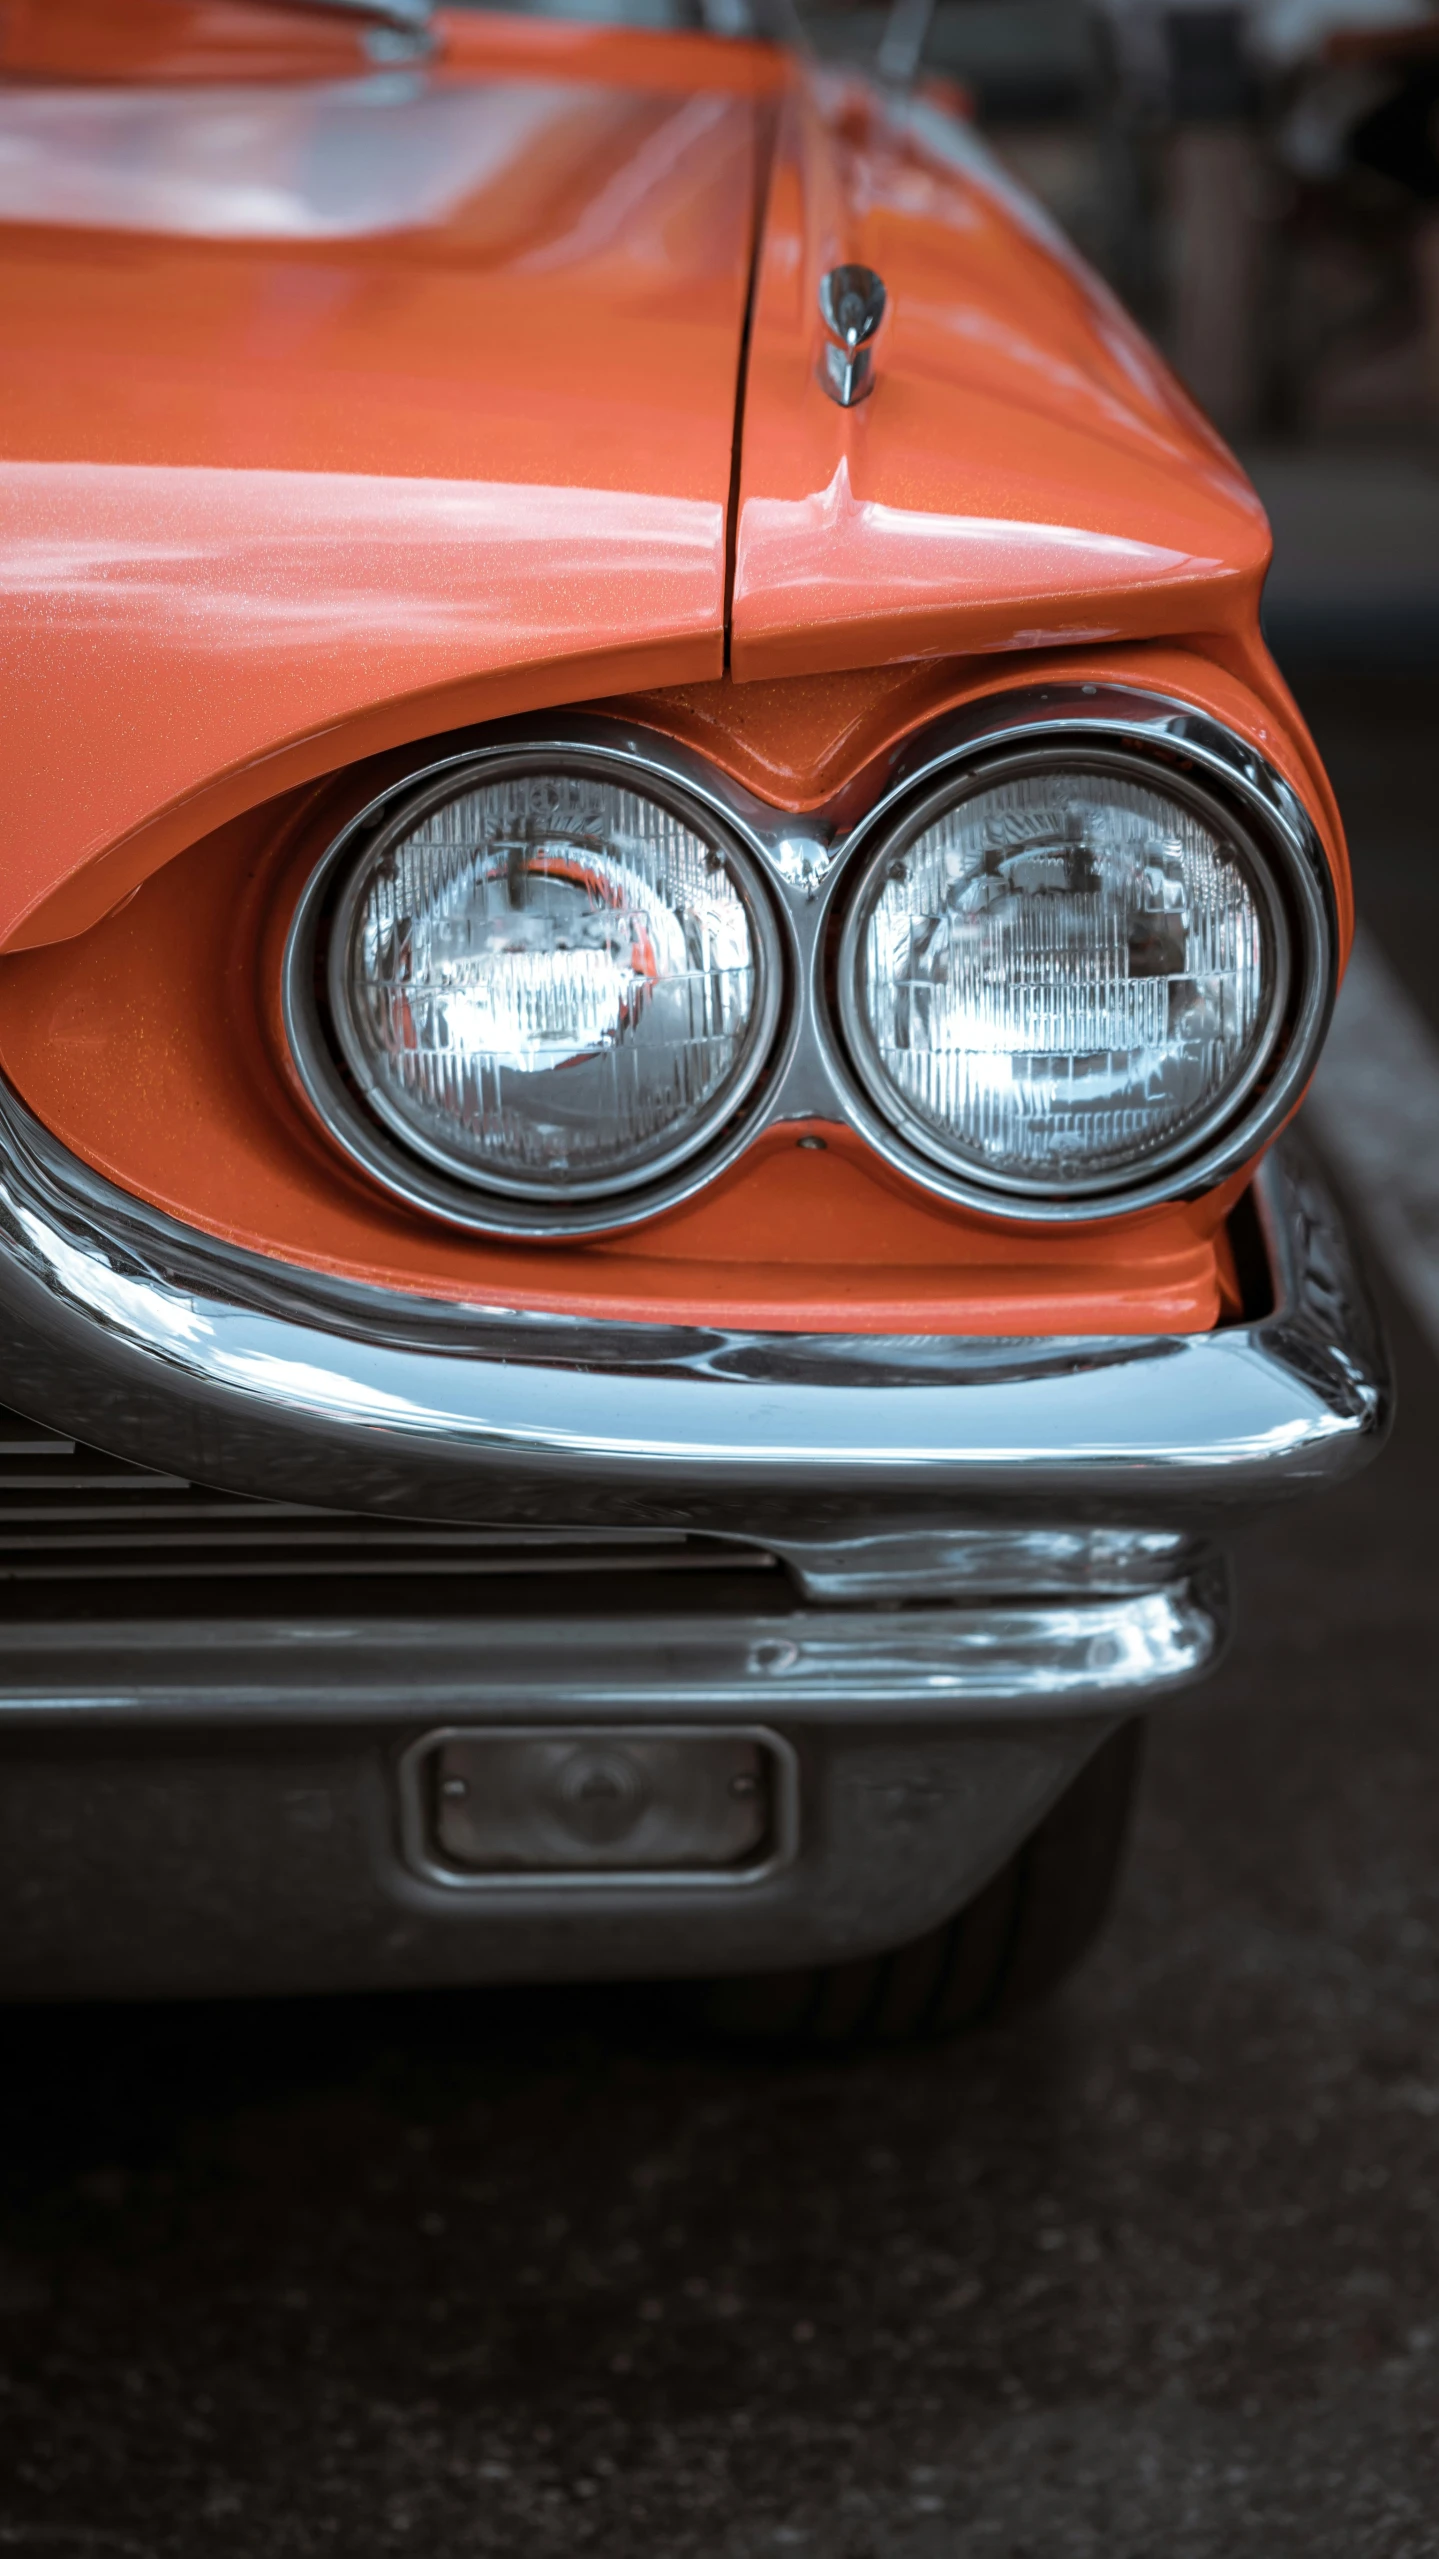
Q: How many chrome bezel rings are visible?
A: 2